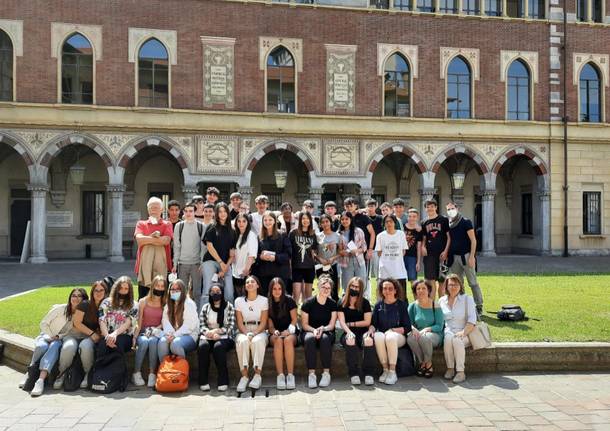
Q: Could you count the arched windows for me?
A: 8